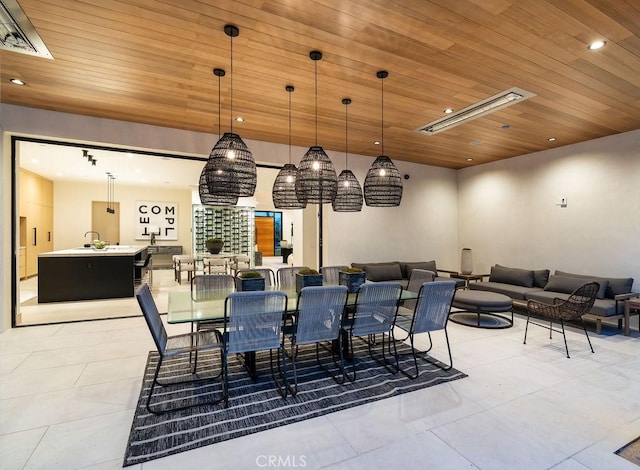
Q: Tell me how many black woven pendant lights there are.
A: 6